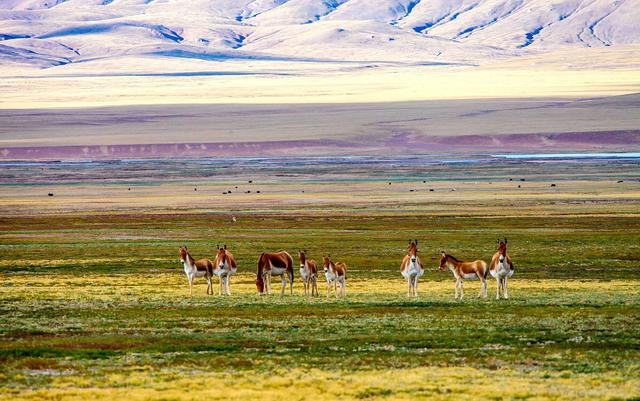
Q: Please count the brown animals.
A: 8